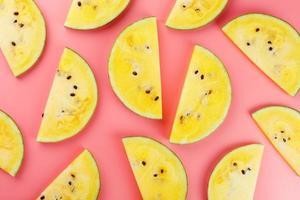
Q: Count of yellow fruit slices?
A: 12